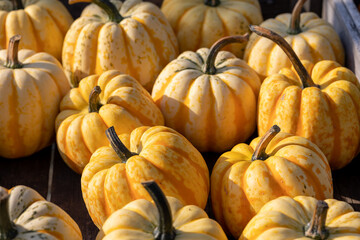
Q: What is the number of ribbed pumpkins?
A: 13